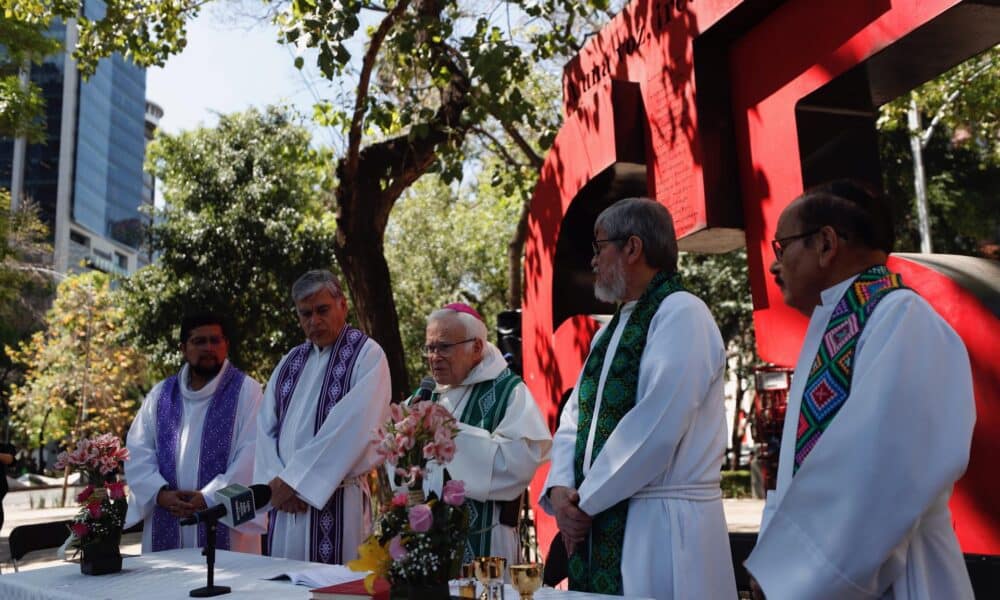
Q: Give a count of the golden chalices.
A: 2